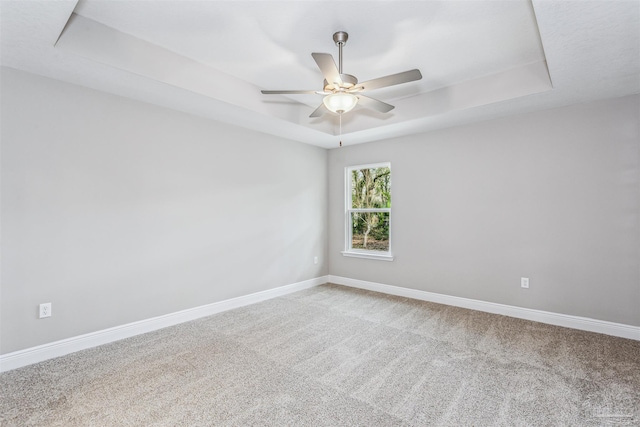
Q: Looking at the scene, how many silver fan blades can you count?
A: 5